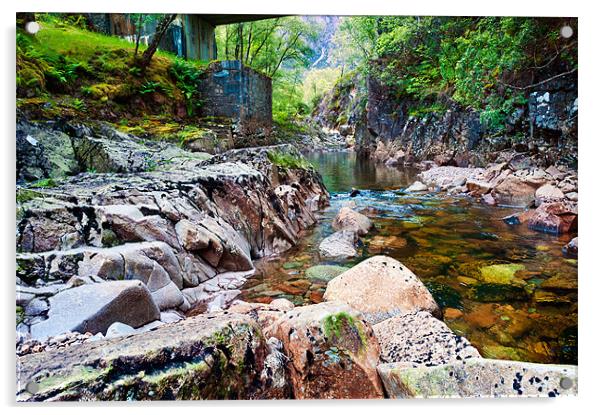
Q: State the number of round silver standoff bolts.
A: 4